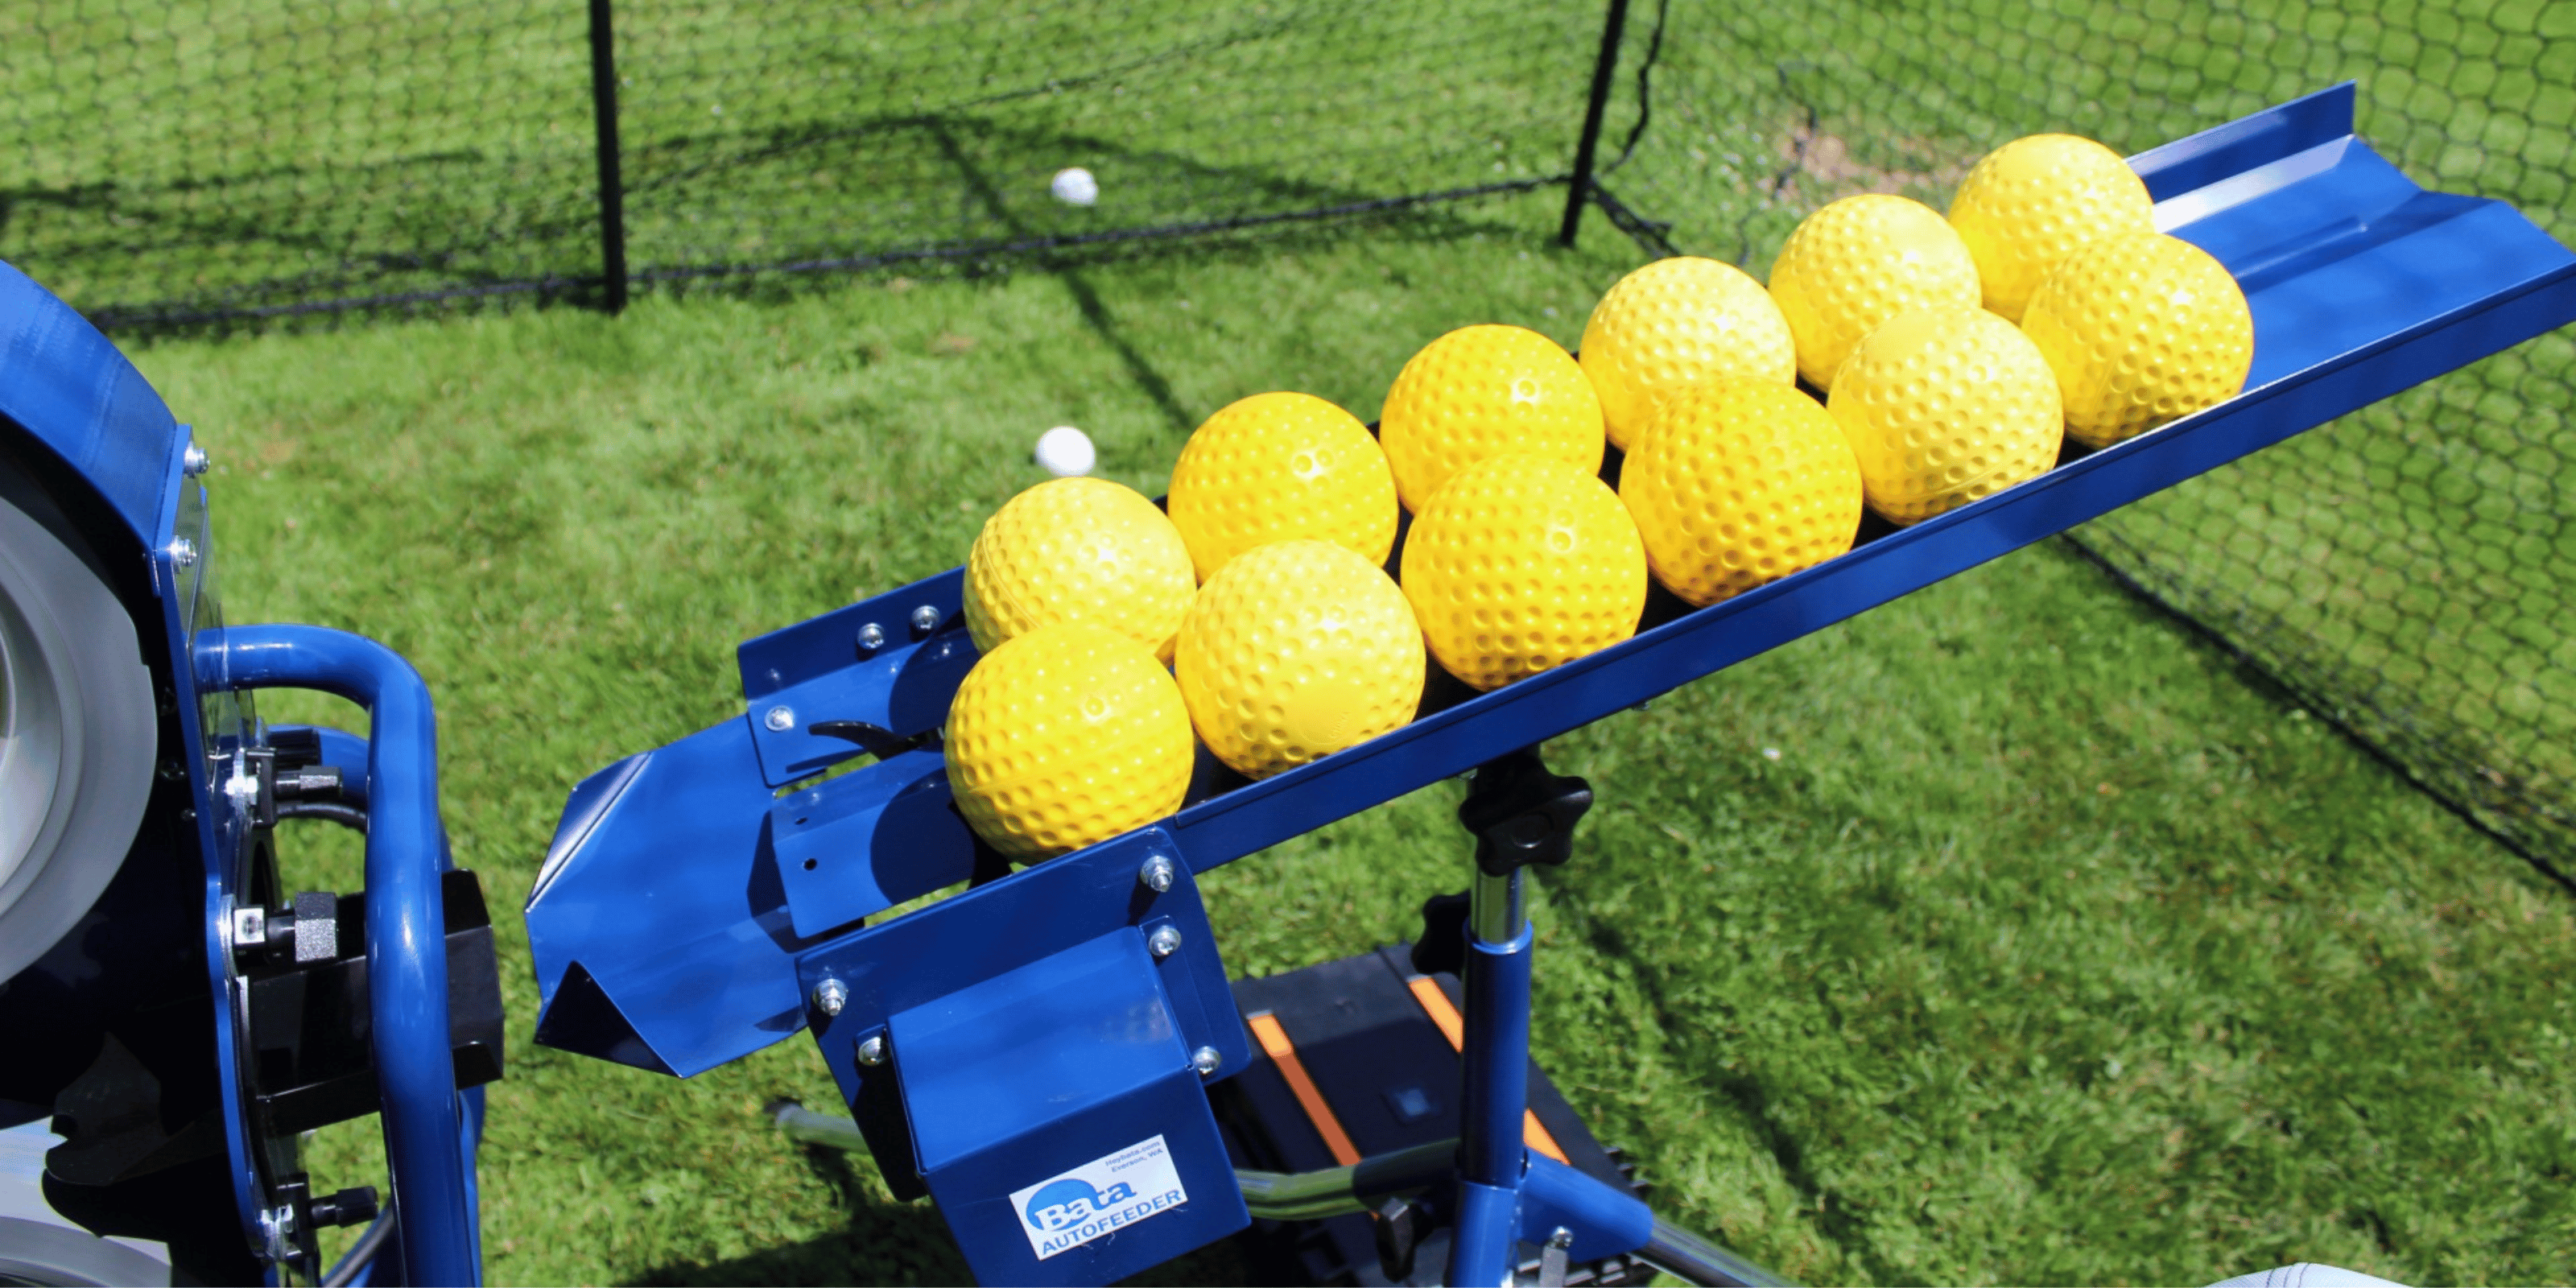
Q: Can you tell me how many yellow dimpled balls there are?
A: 12